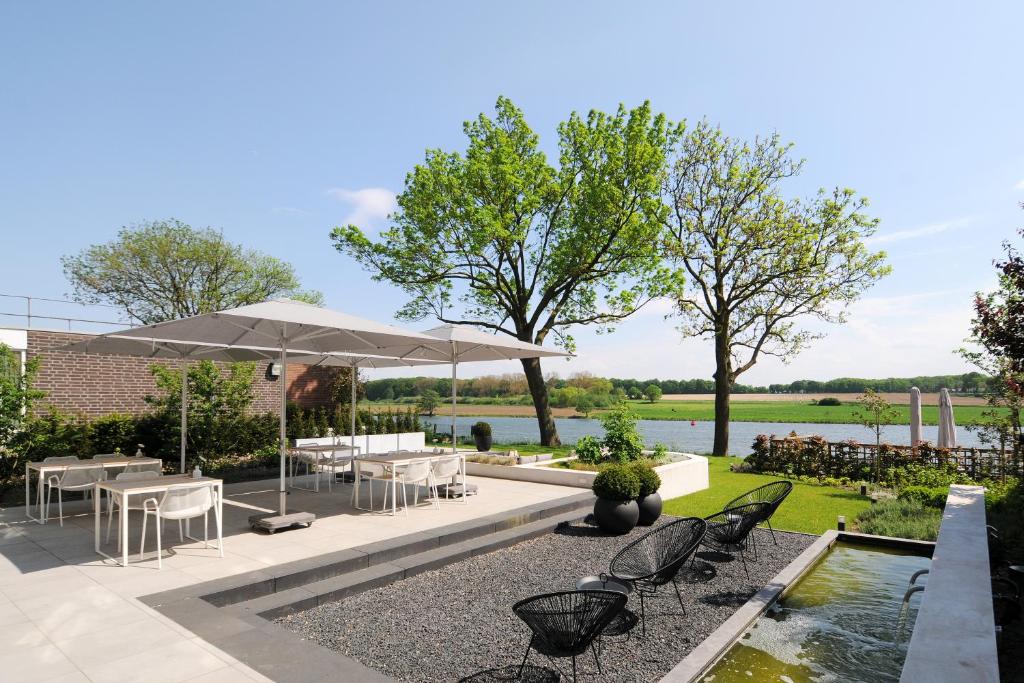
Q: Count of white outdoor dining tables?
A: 4